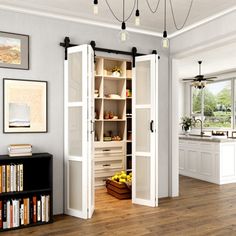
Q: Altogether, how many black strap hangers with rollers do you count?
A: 4